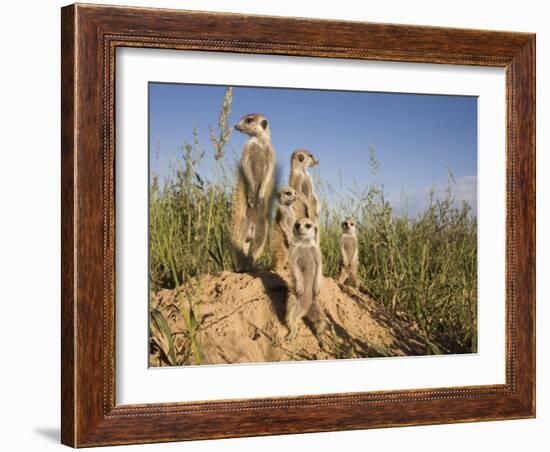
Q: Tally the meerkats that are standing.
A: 5